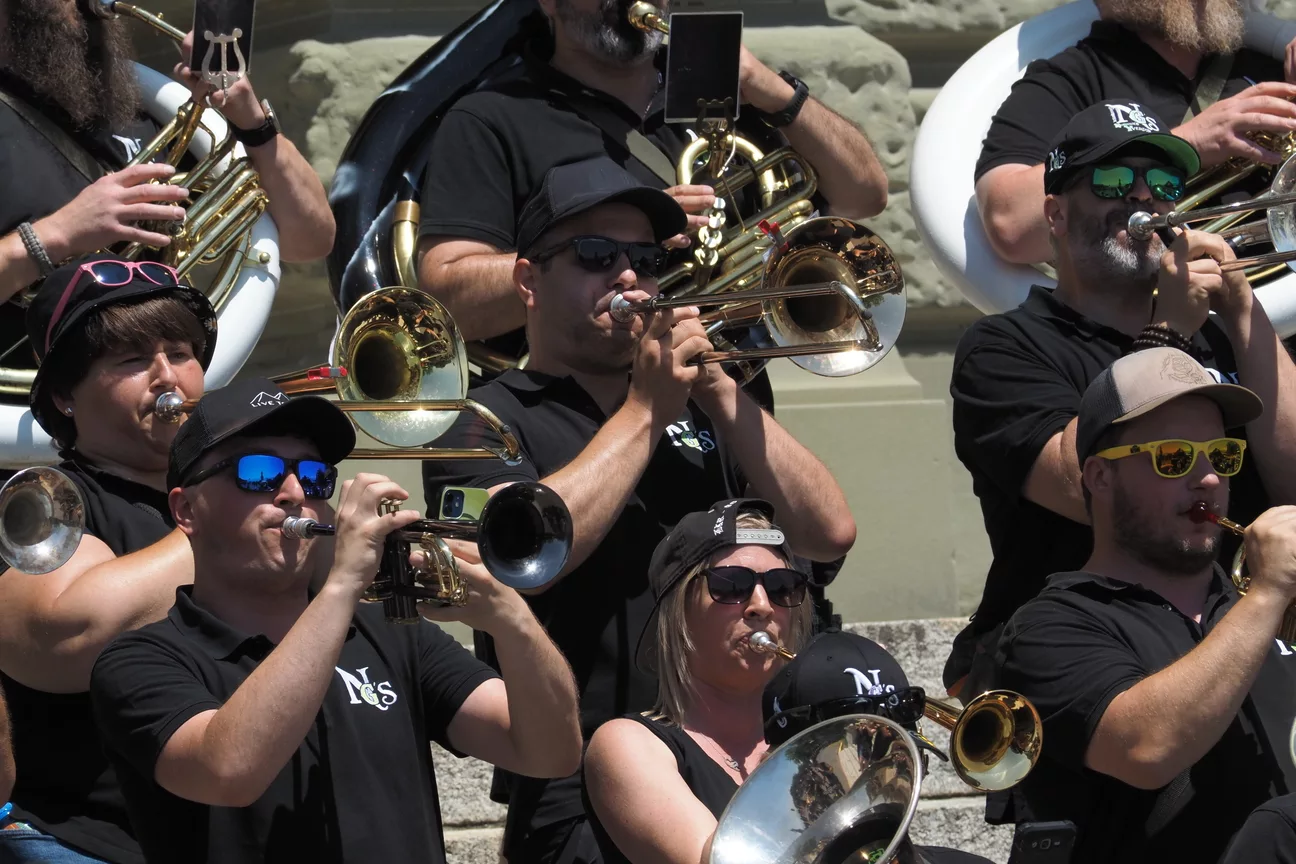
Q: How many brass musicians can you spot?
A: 10